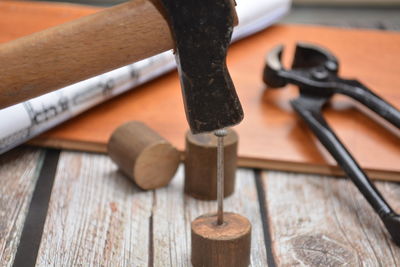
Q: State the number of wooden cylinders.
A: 3